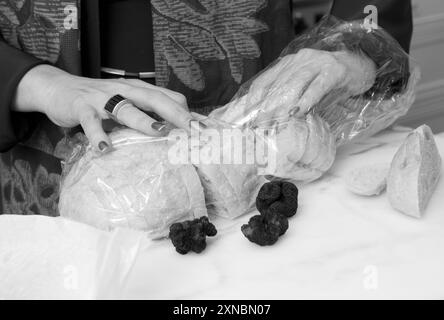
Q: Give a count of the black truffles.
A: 3